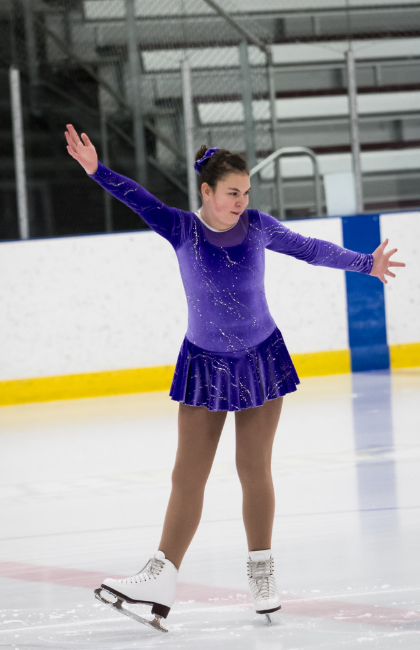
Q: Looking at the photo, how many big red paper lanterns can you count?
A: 0